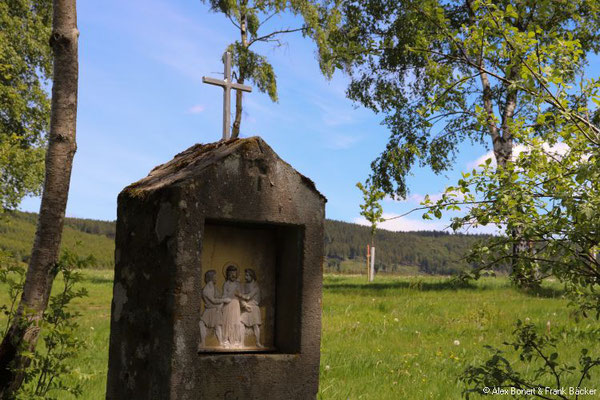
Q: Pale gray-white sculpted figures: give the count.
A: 3